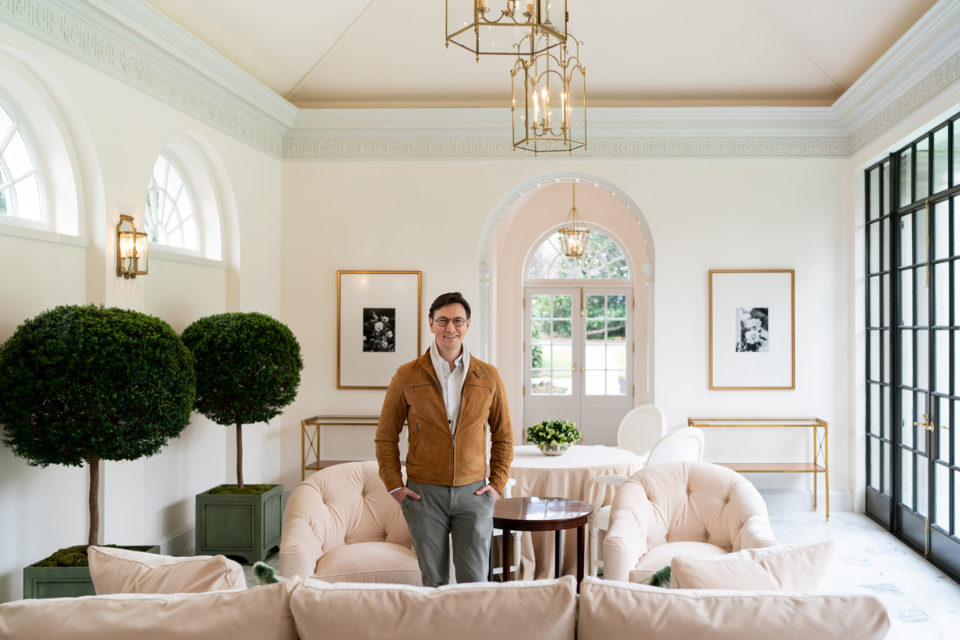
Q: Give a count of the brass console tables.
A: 2